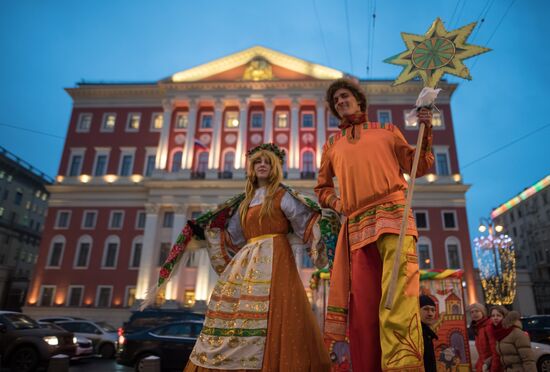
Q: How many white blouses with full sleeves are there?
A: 1